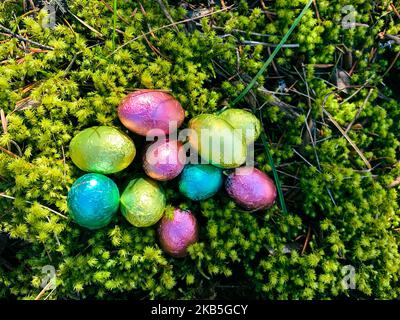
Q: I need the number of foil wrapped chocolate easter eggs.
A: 10